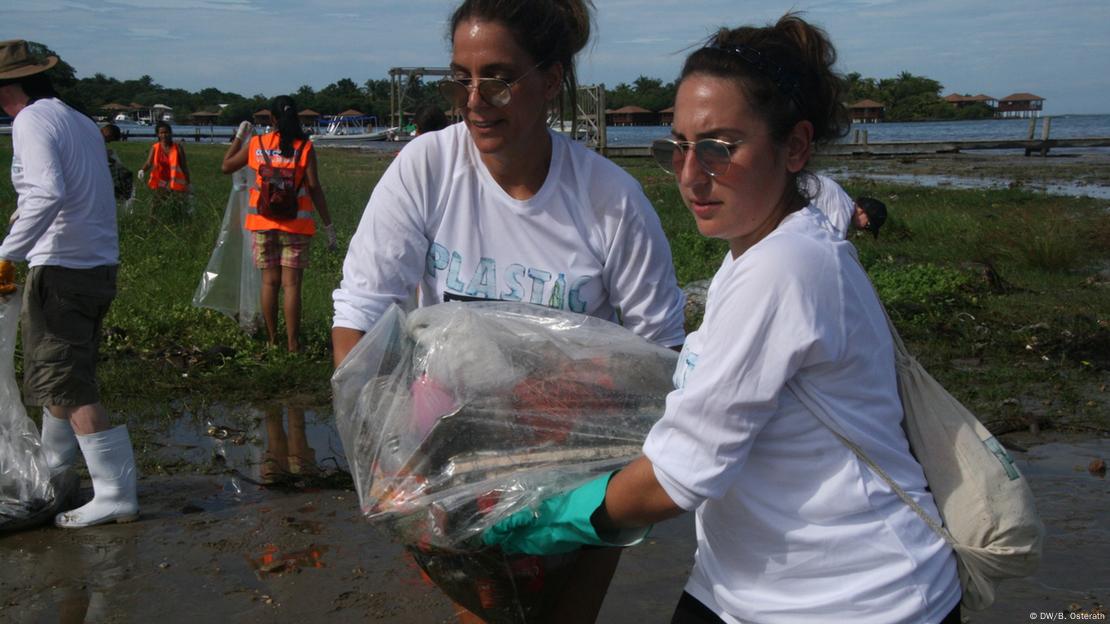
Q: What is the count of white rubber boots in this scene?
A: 2